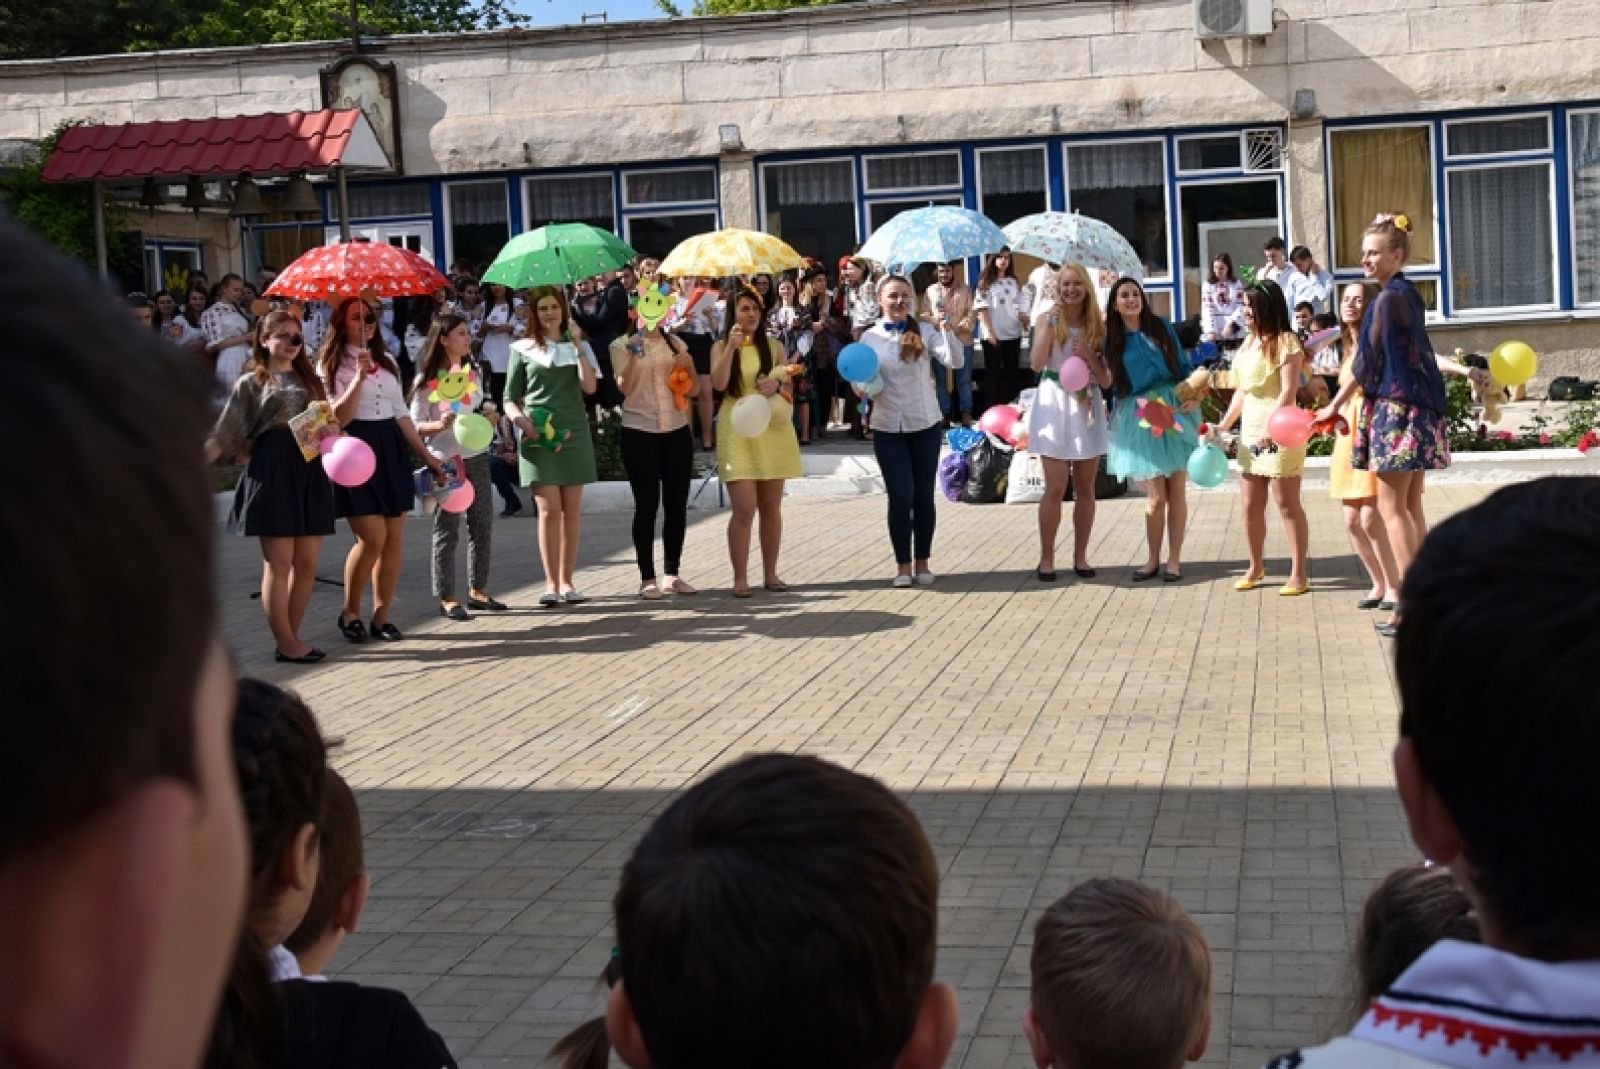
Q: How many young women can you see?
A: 12